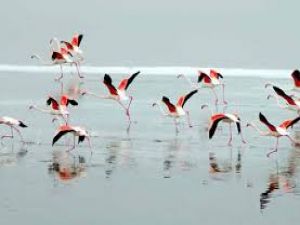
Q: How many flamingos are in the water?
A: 12